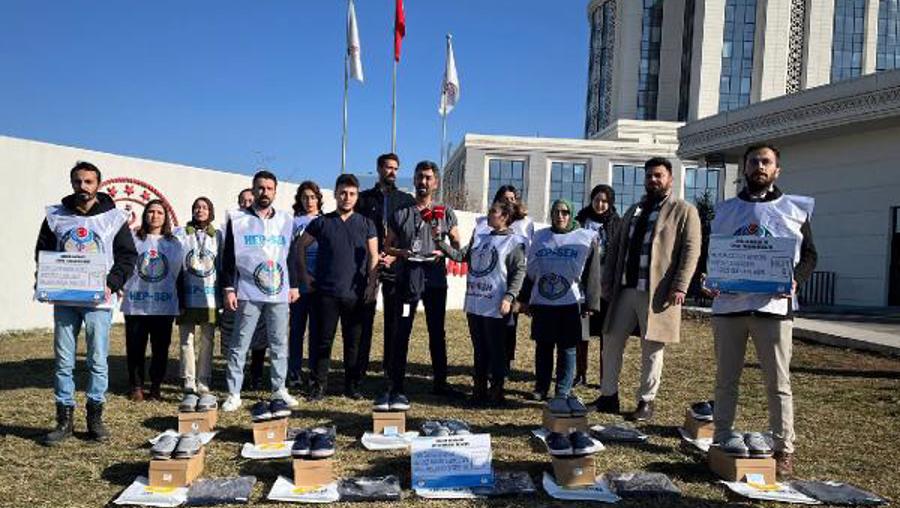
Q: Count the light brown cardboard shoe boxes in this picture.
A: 9